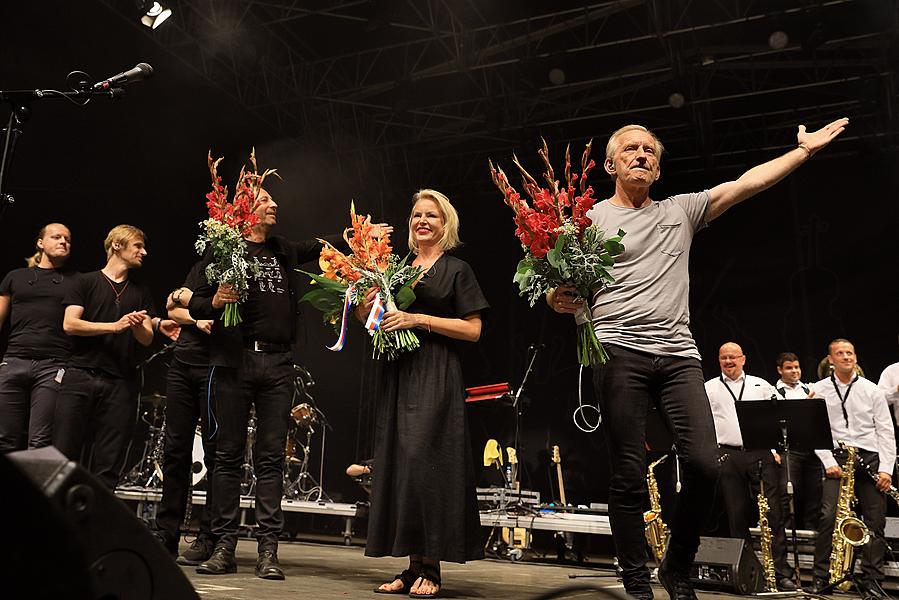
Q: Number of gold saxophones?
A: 3